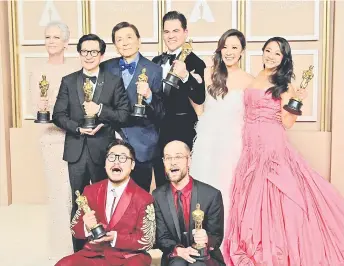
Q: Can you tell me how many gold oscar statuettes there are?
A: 7